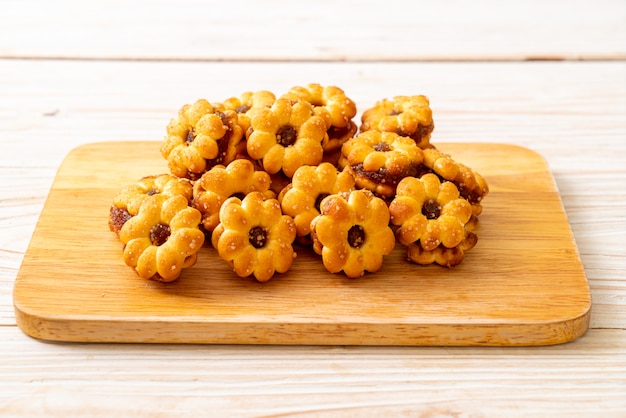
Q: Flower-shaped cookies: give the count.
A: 14